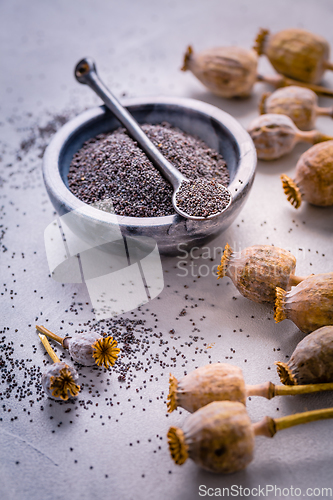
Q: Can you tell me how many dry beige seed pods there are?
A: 12